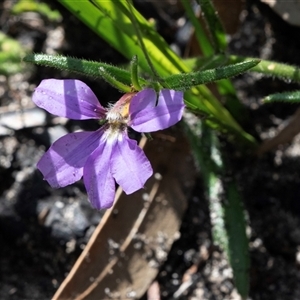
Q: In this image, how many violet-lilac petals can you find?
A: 5